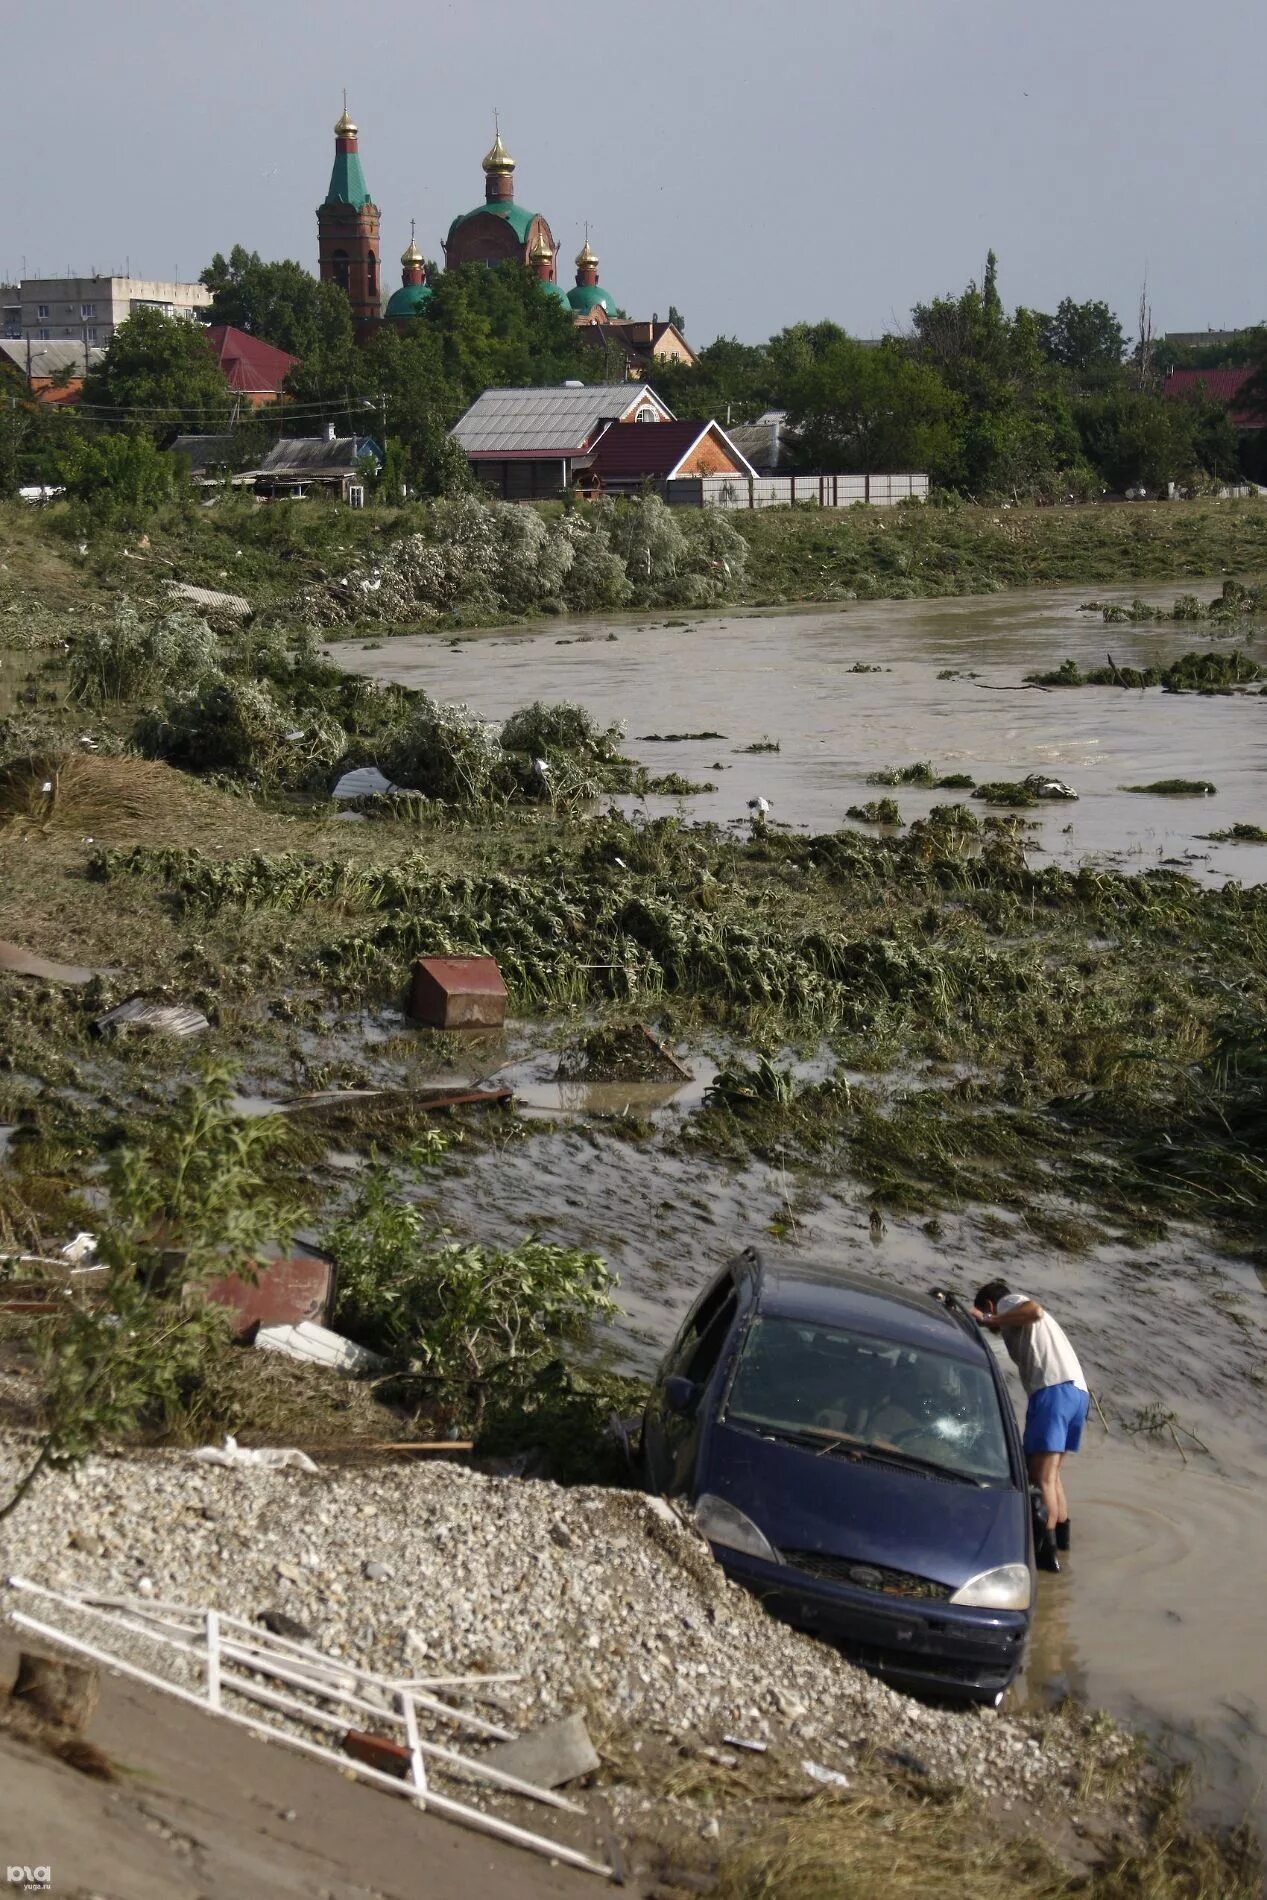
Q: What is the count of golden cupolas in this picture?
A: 5